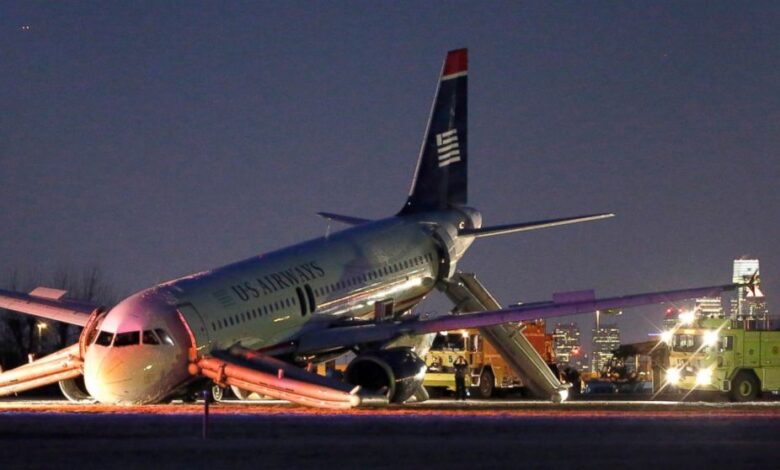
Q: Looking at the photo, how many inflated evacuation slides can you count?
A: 3